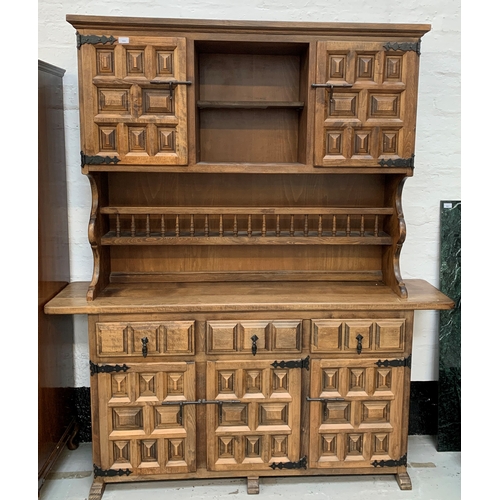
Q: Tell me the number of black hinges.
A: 10